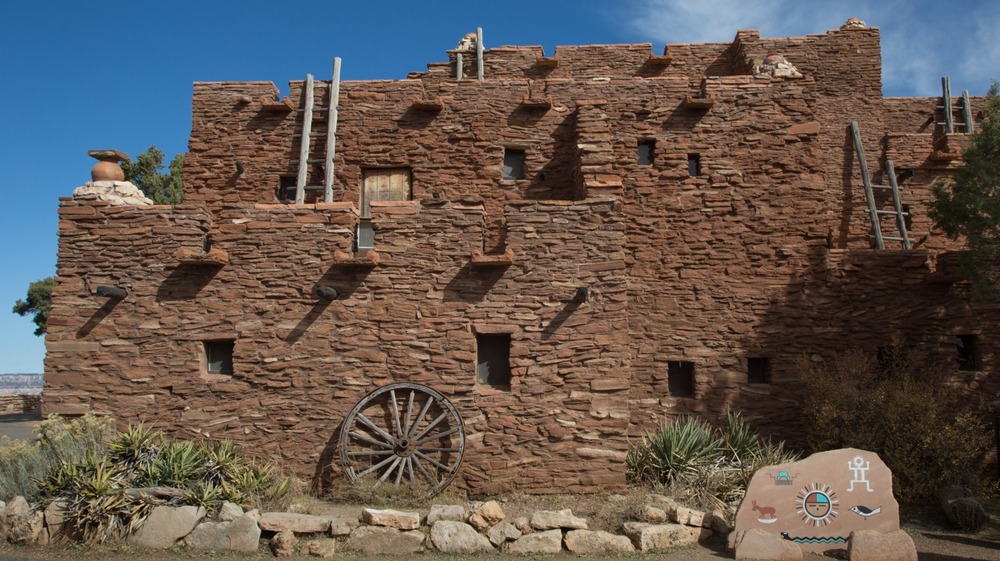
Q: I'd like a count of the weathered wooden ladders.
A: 4